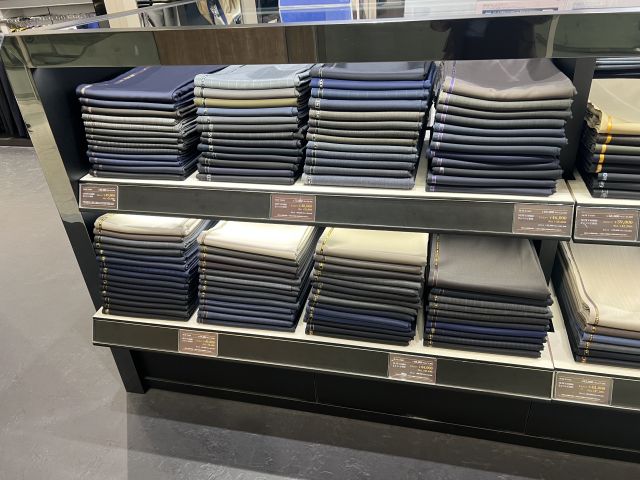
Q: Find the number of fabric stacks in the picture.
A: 10